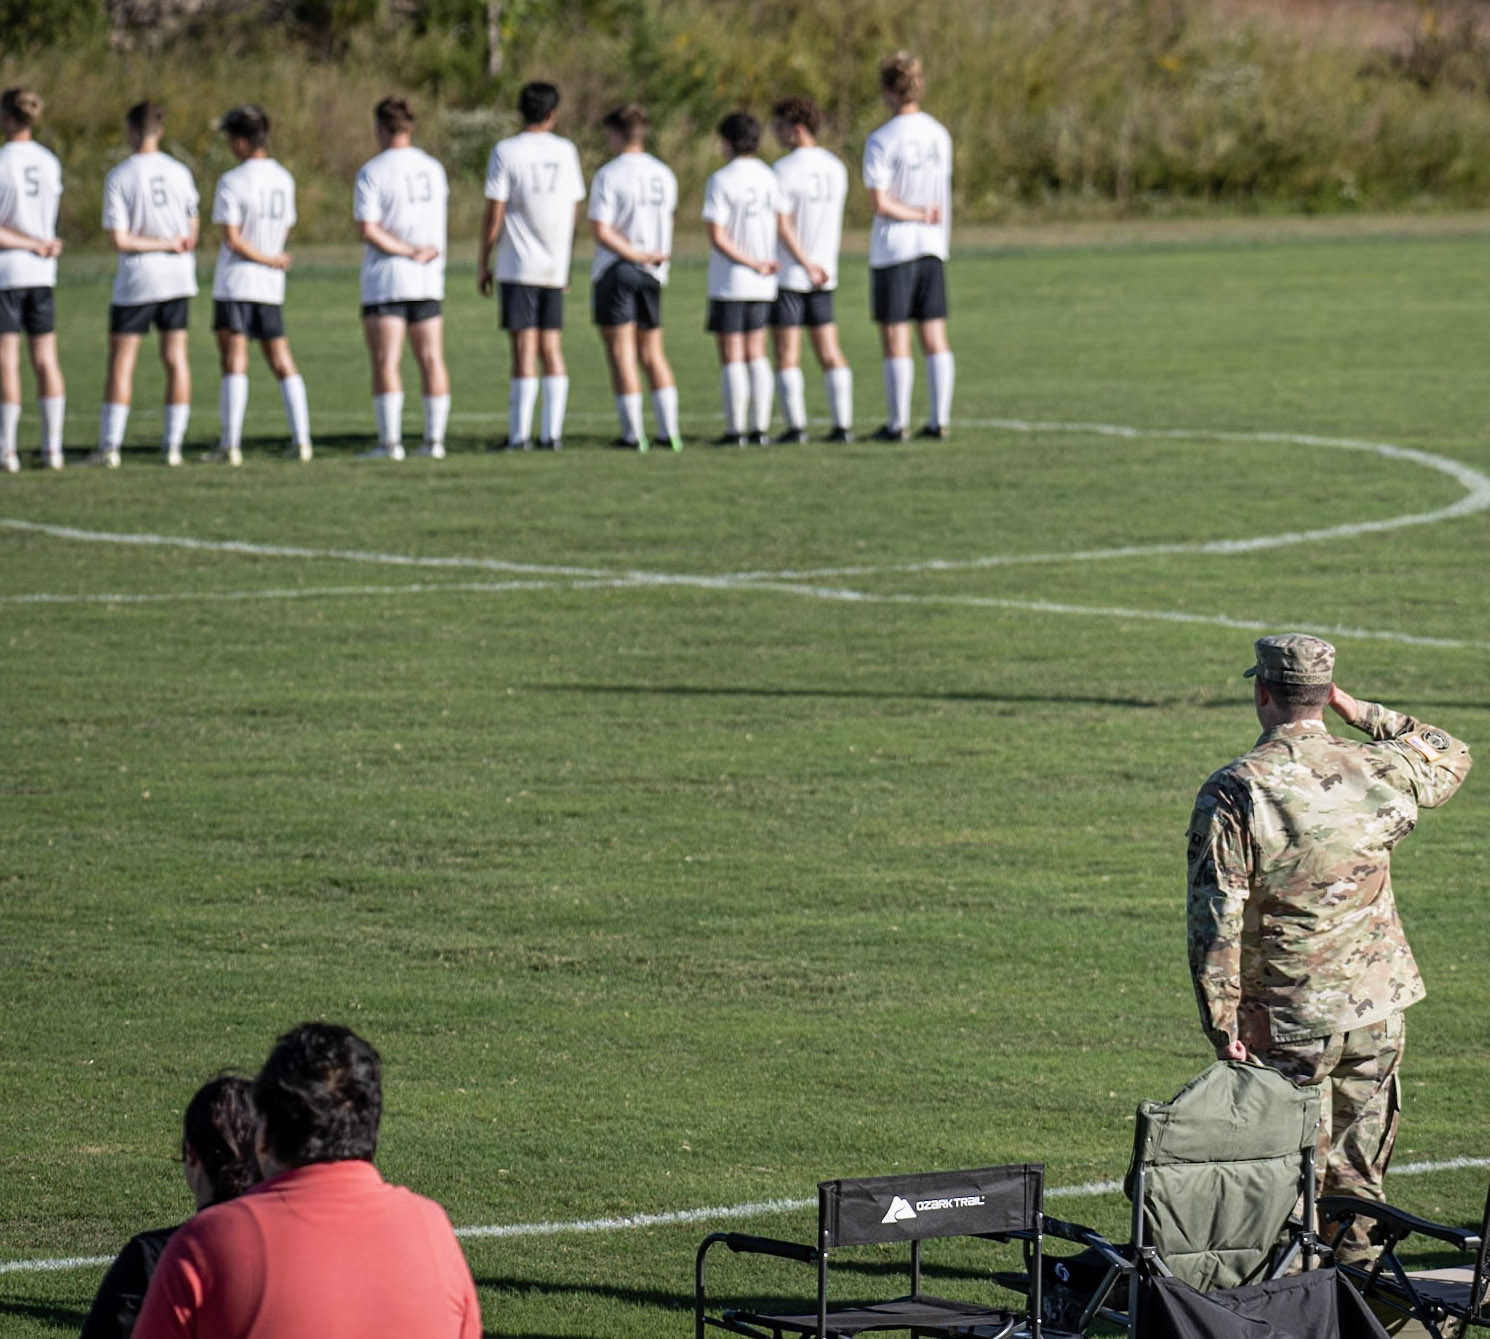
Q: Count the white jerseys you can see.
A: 9